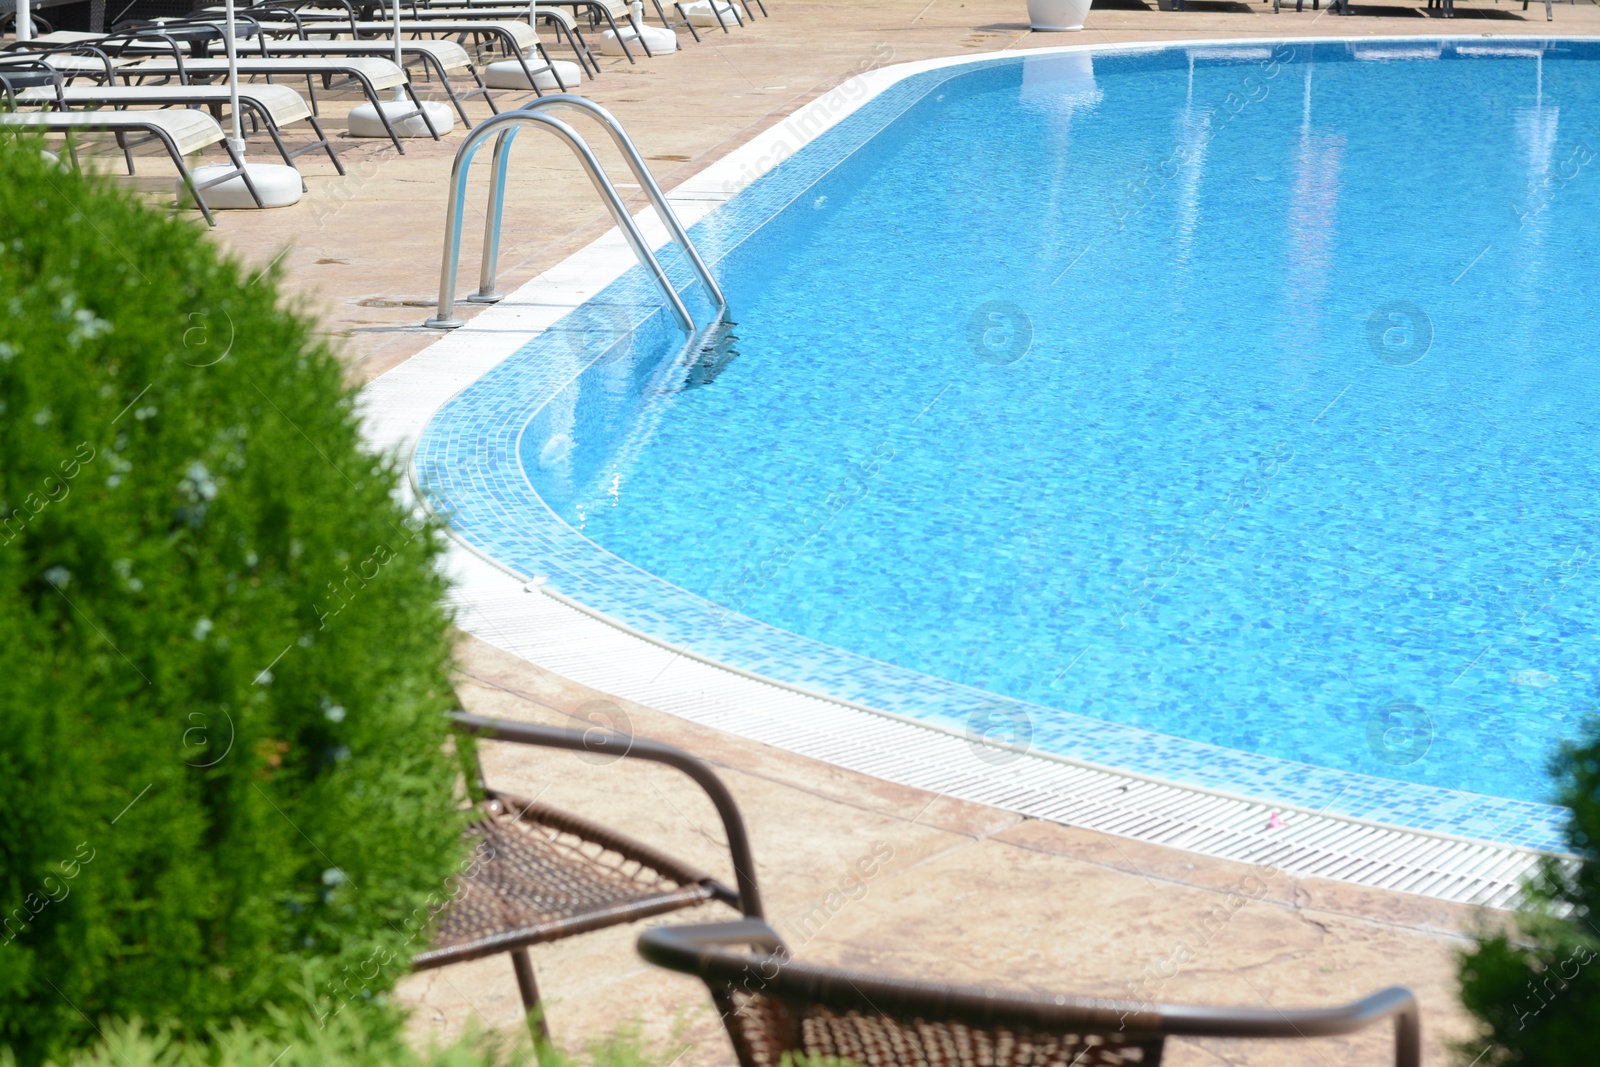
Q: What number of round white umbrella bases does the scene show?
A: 5